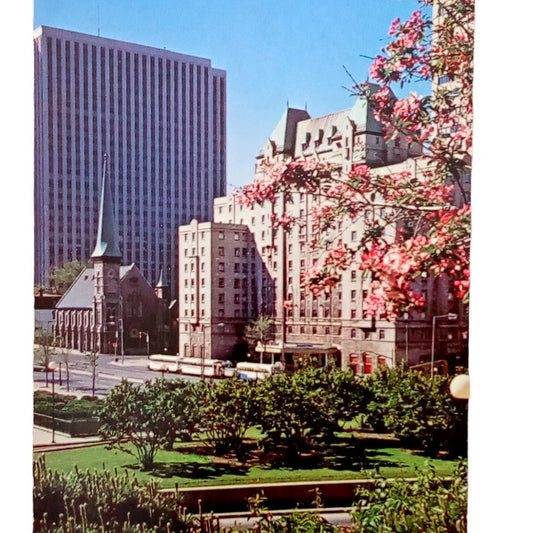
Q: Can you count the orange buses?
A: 0